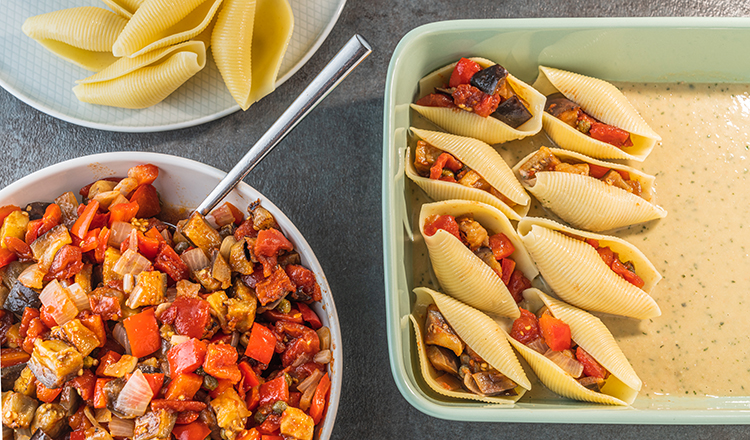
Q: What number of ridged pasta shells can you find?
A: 13